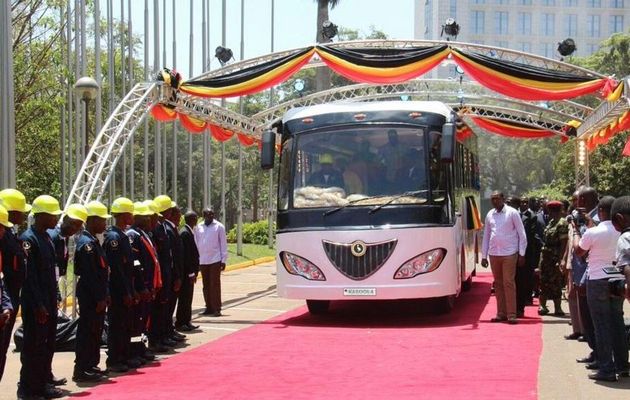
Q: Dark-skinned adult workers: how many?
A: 9